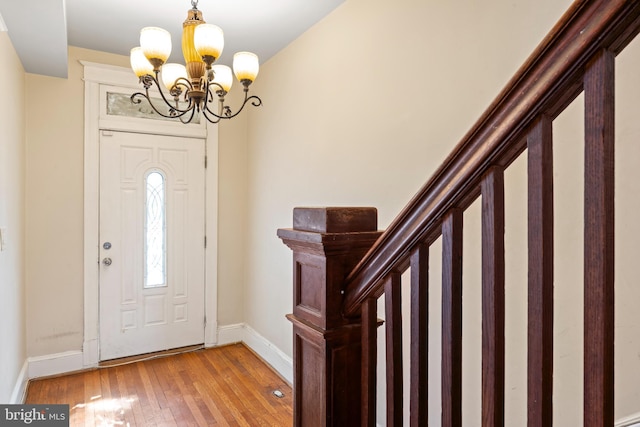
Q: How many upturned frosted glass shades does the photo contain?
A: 6